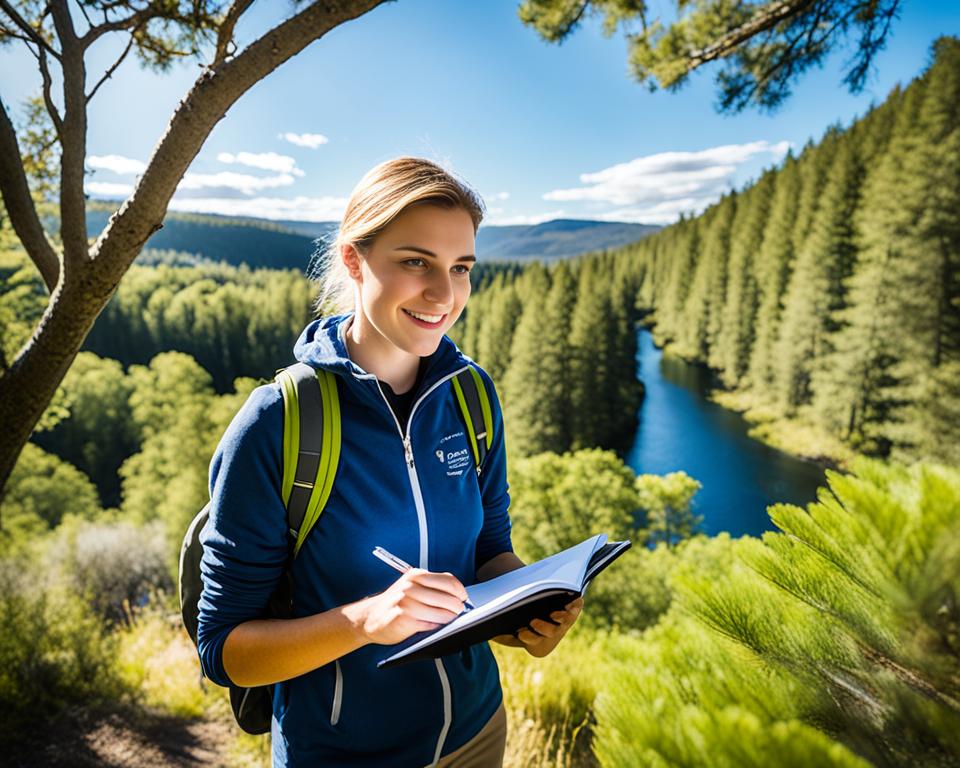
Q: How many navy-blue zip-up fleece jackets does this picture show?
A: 1